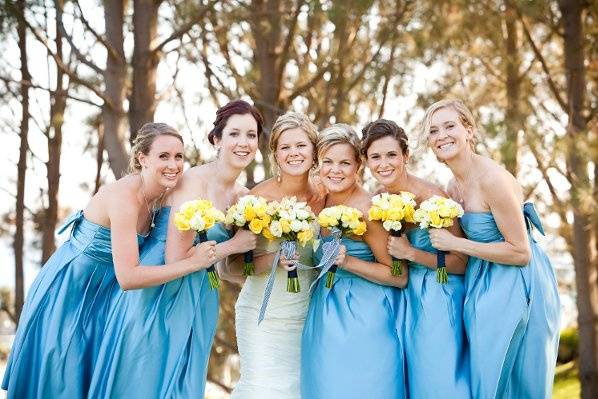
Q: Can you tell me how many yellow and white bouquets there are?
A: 6